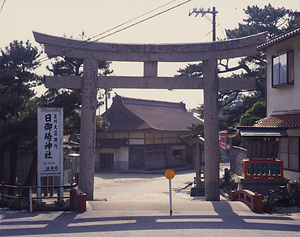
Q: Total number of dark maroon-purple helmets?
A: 0